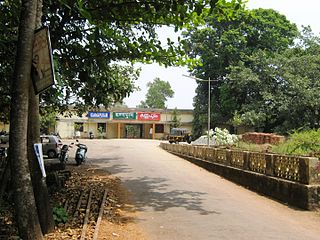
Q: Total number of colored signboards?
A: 3